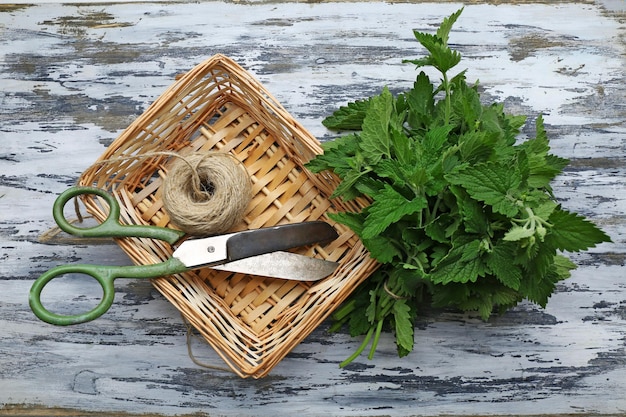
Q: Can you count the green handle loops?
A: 2